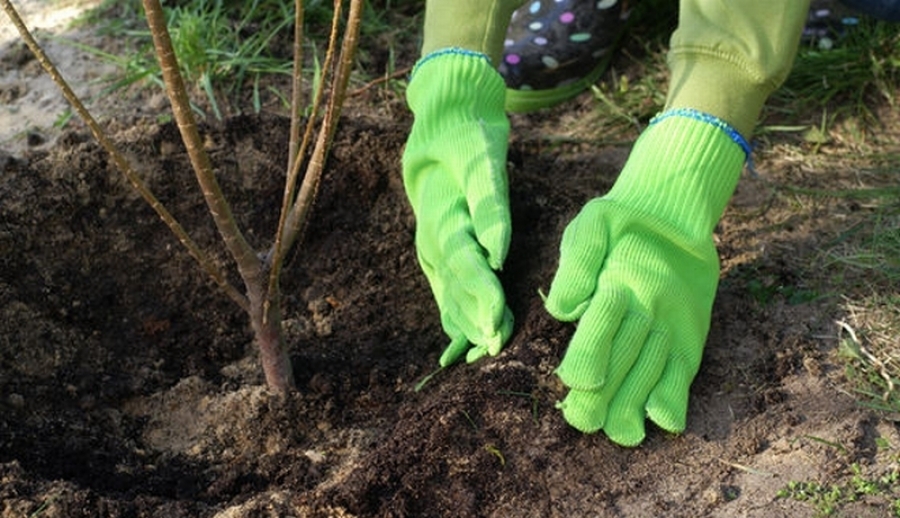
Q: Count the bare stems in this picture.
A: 5